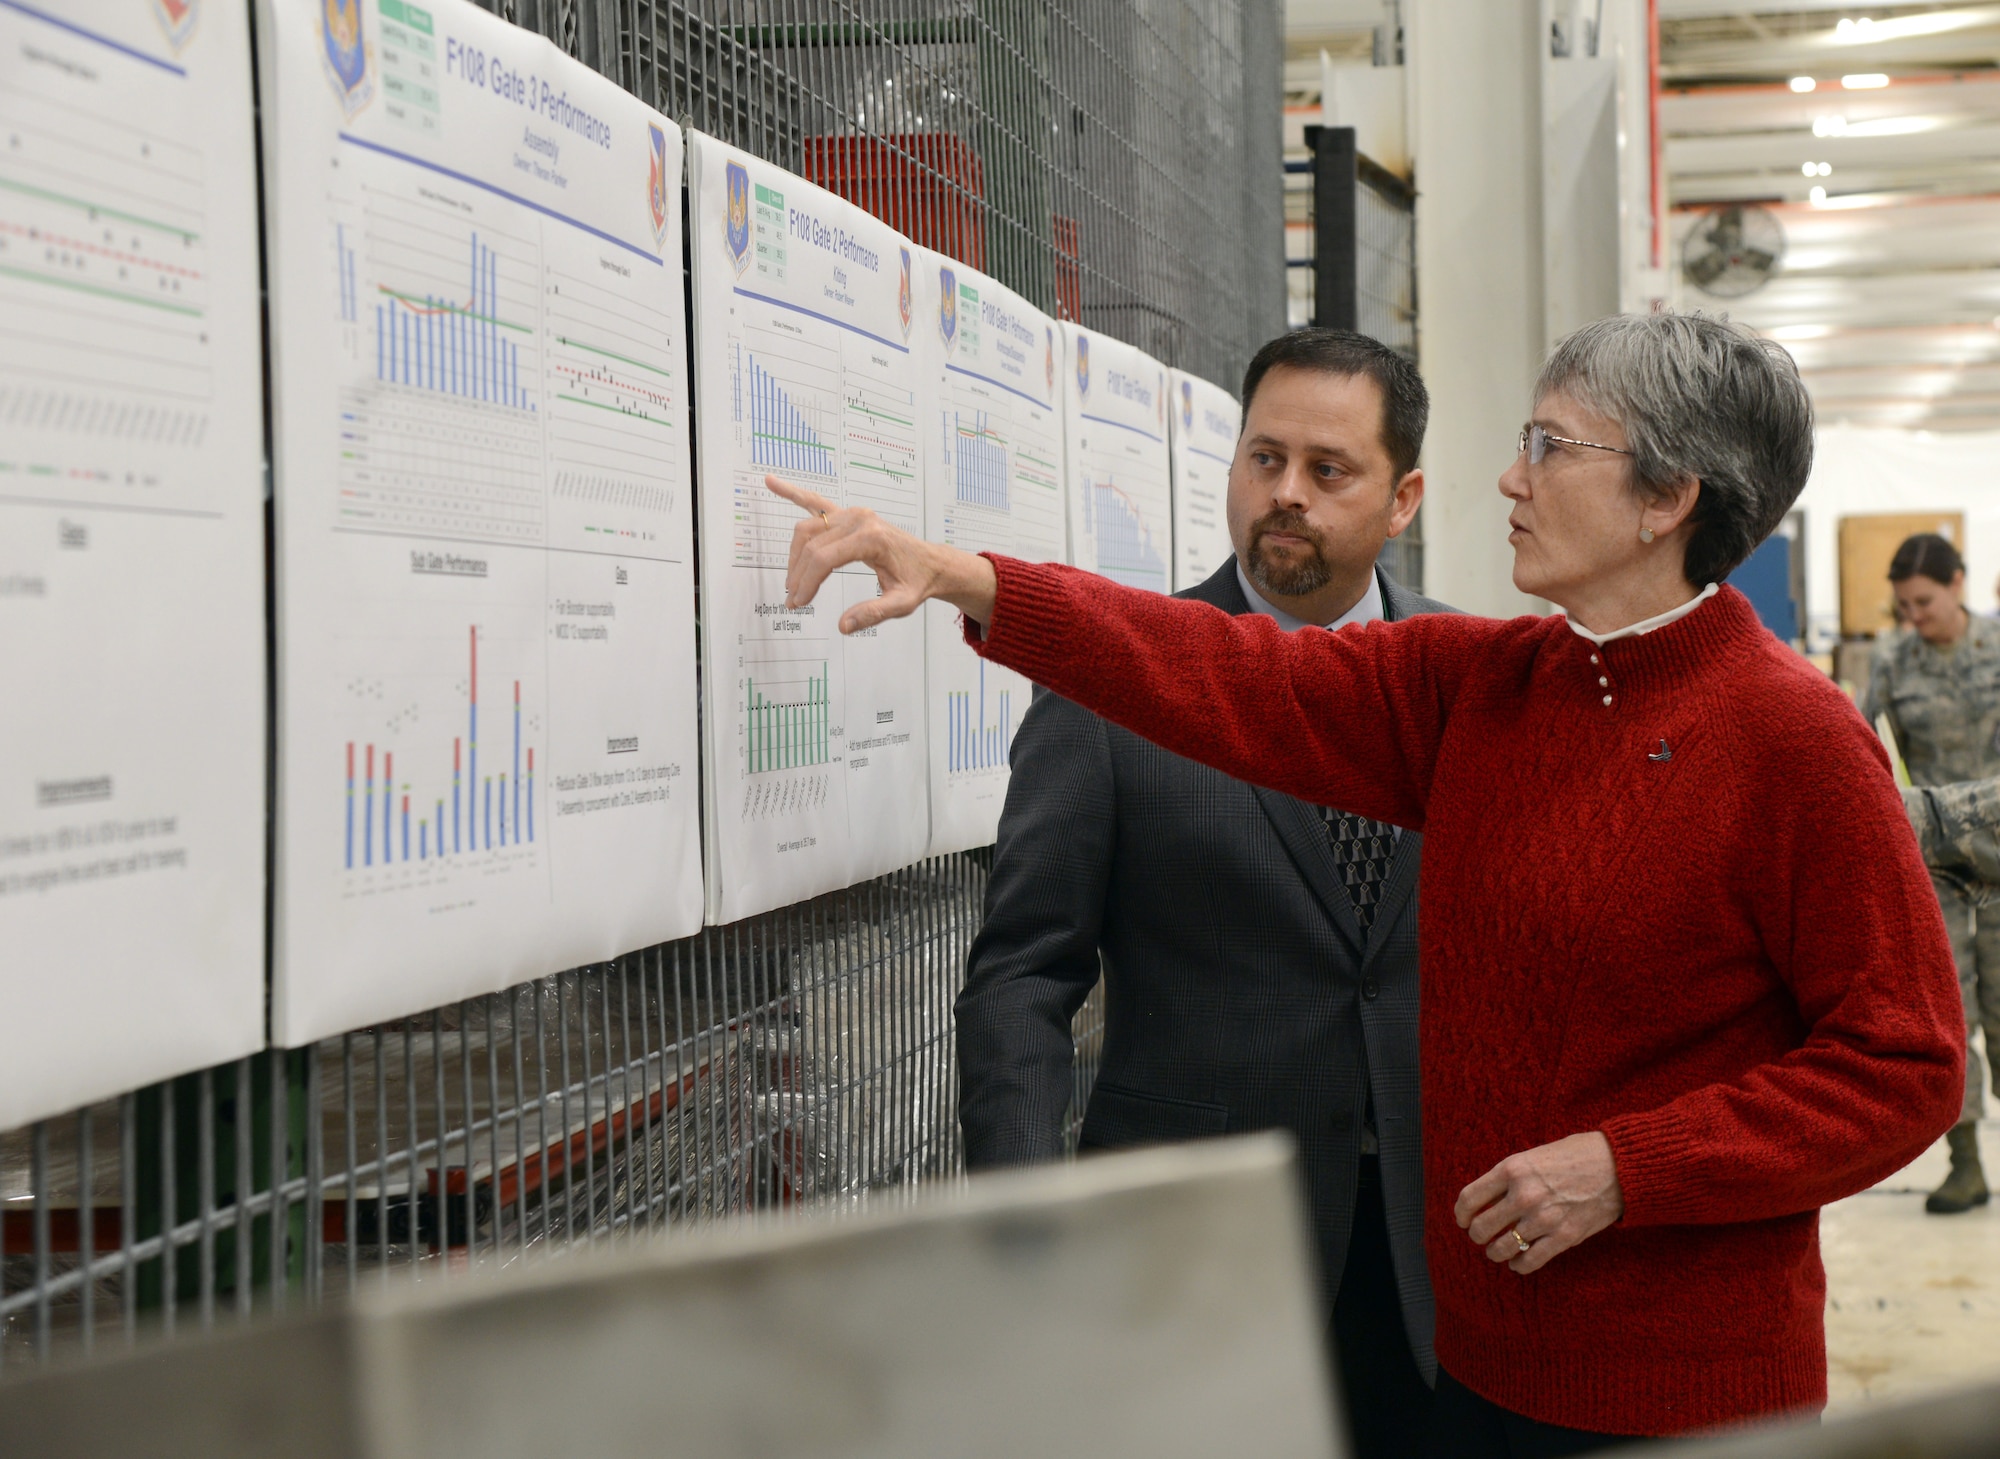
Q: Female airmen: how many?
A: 1